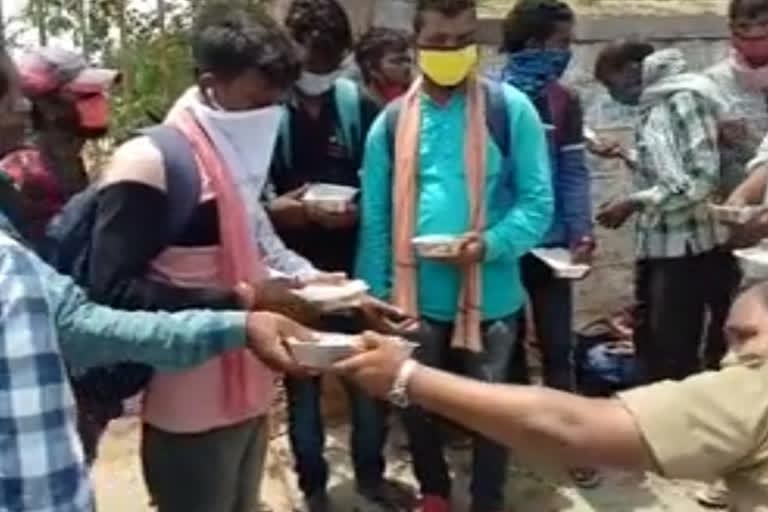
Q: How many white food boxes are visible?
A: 7